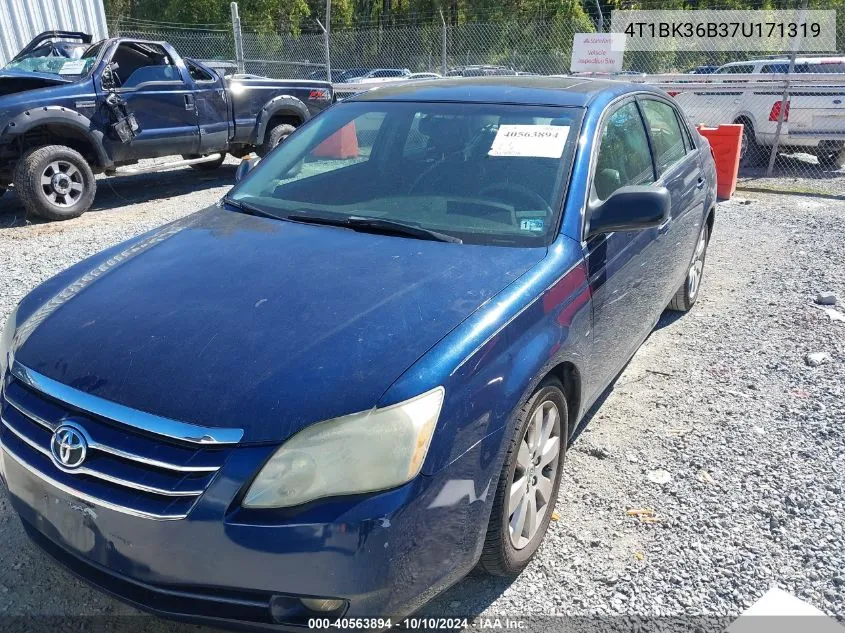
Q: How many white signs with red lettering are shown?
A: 1